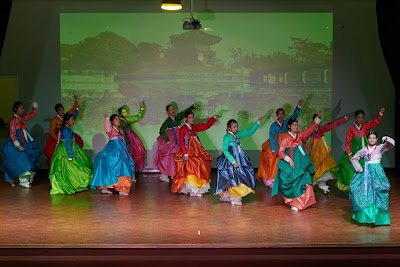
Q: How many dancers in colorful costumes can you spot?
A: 13